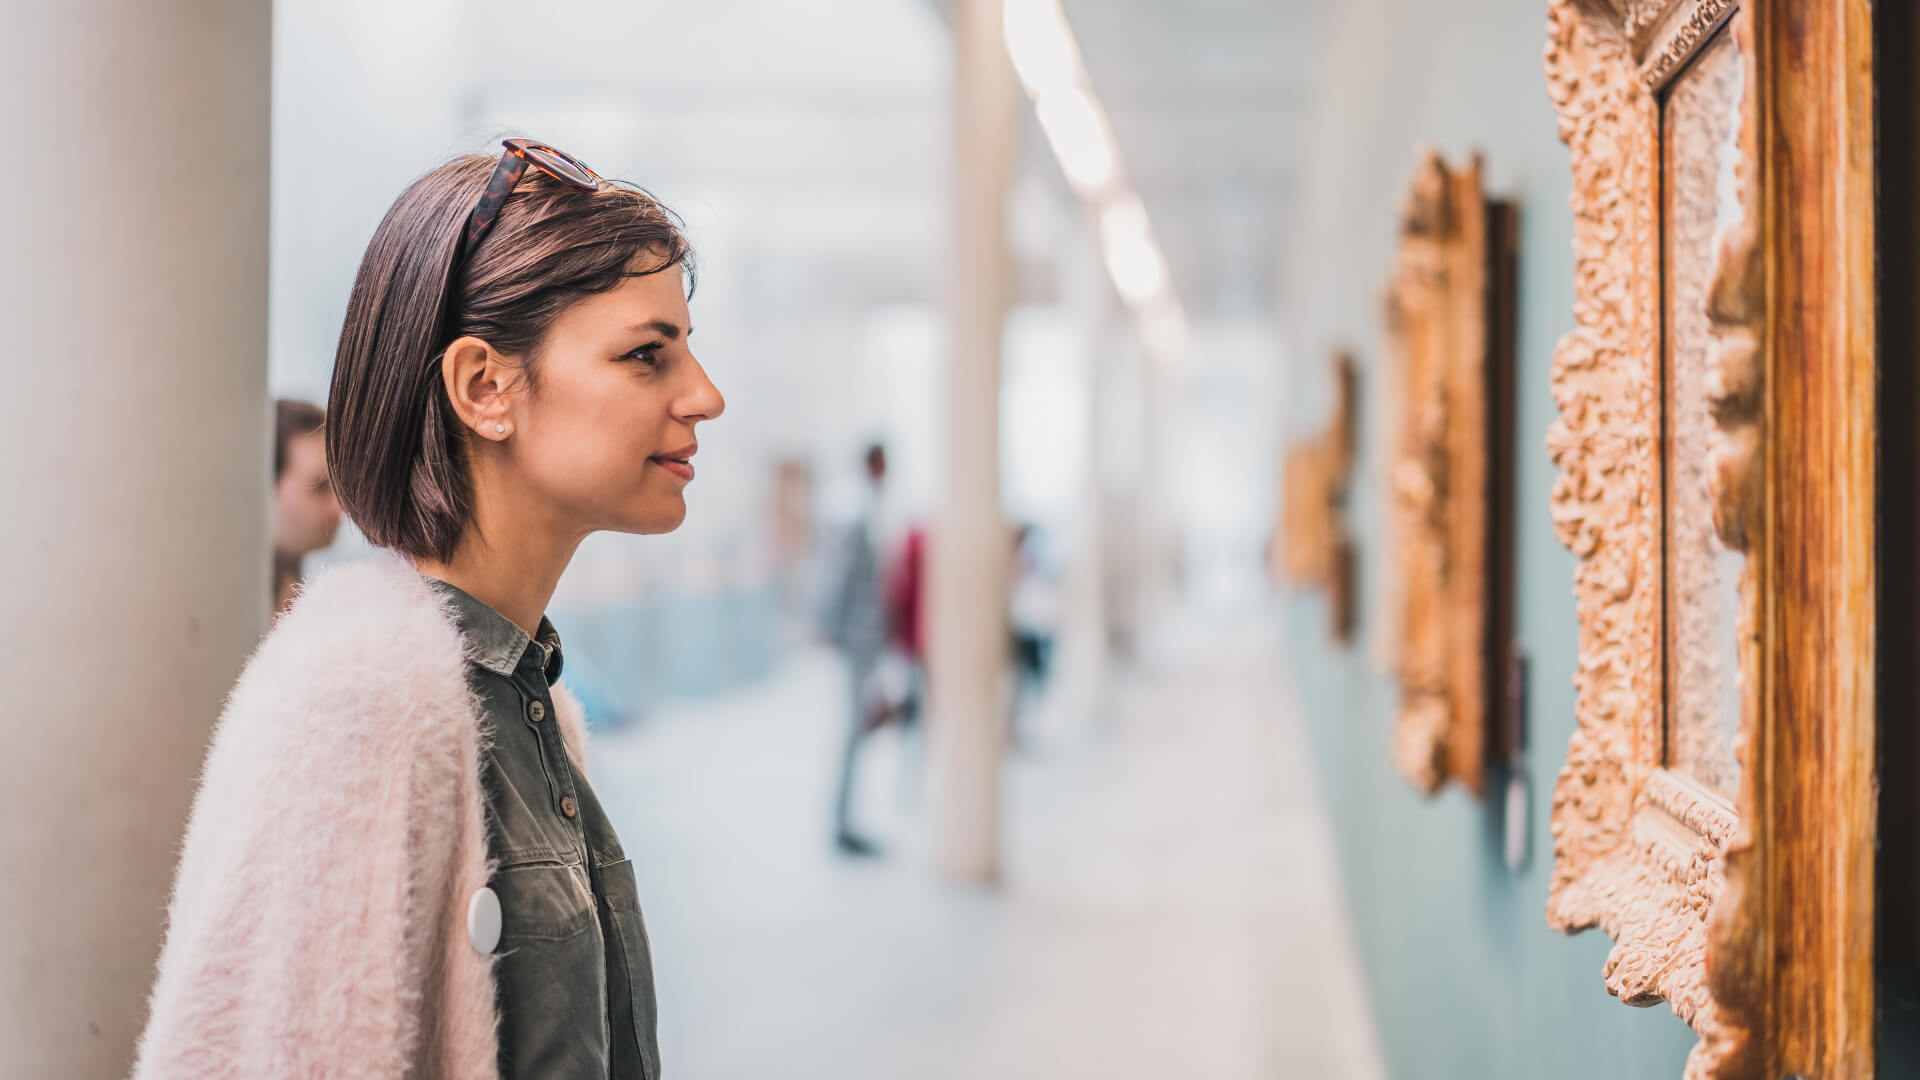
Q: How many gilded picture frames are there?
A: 3